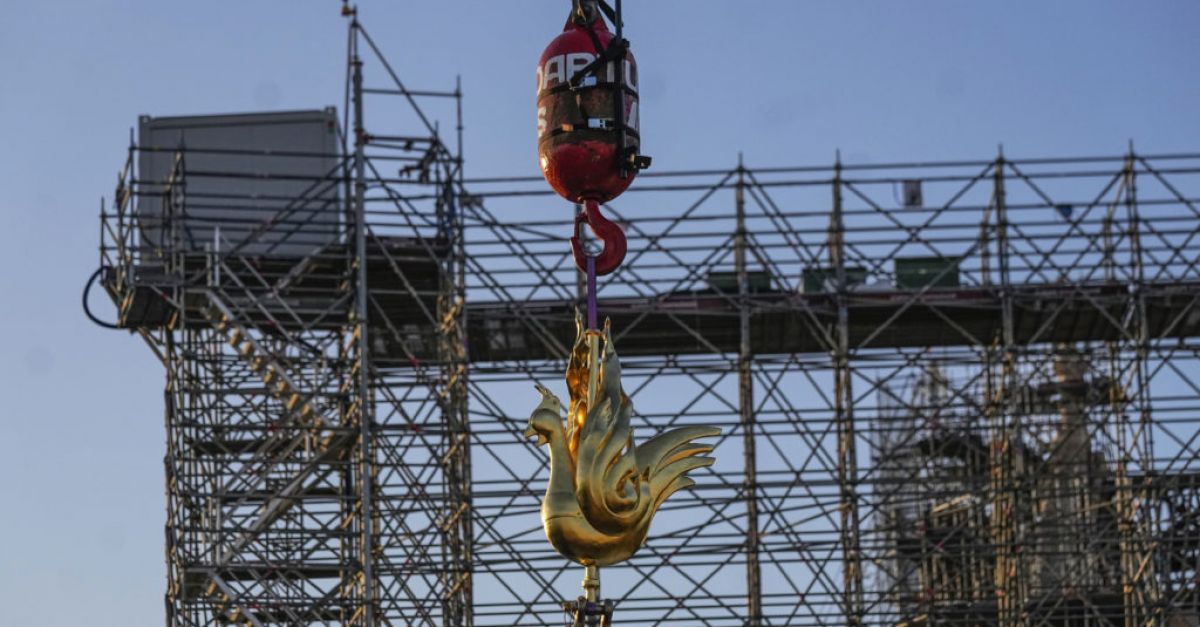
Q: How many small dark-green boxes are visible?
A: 3